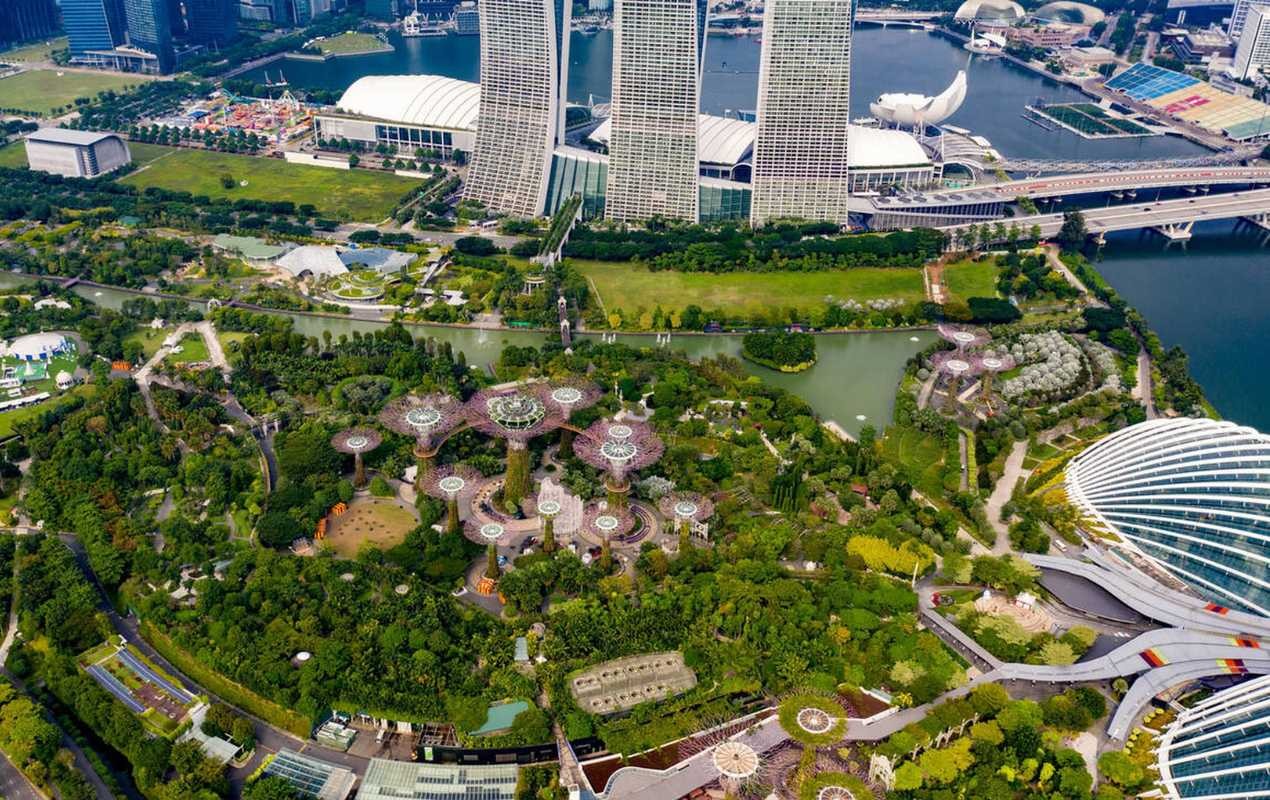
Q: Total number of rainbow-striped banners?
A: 4